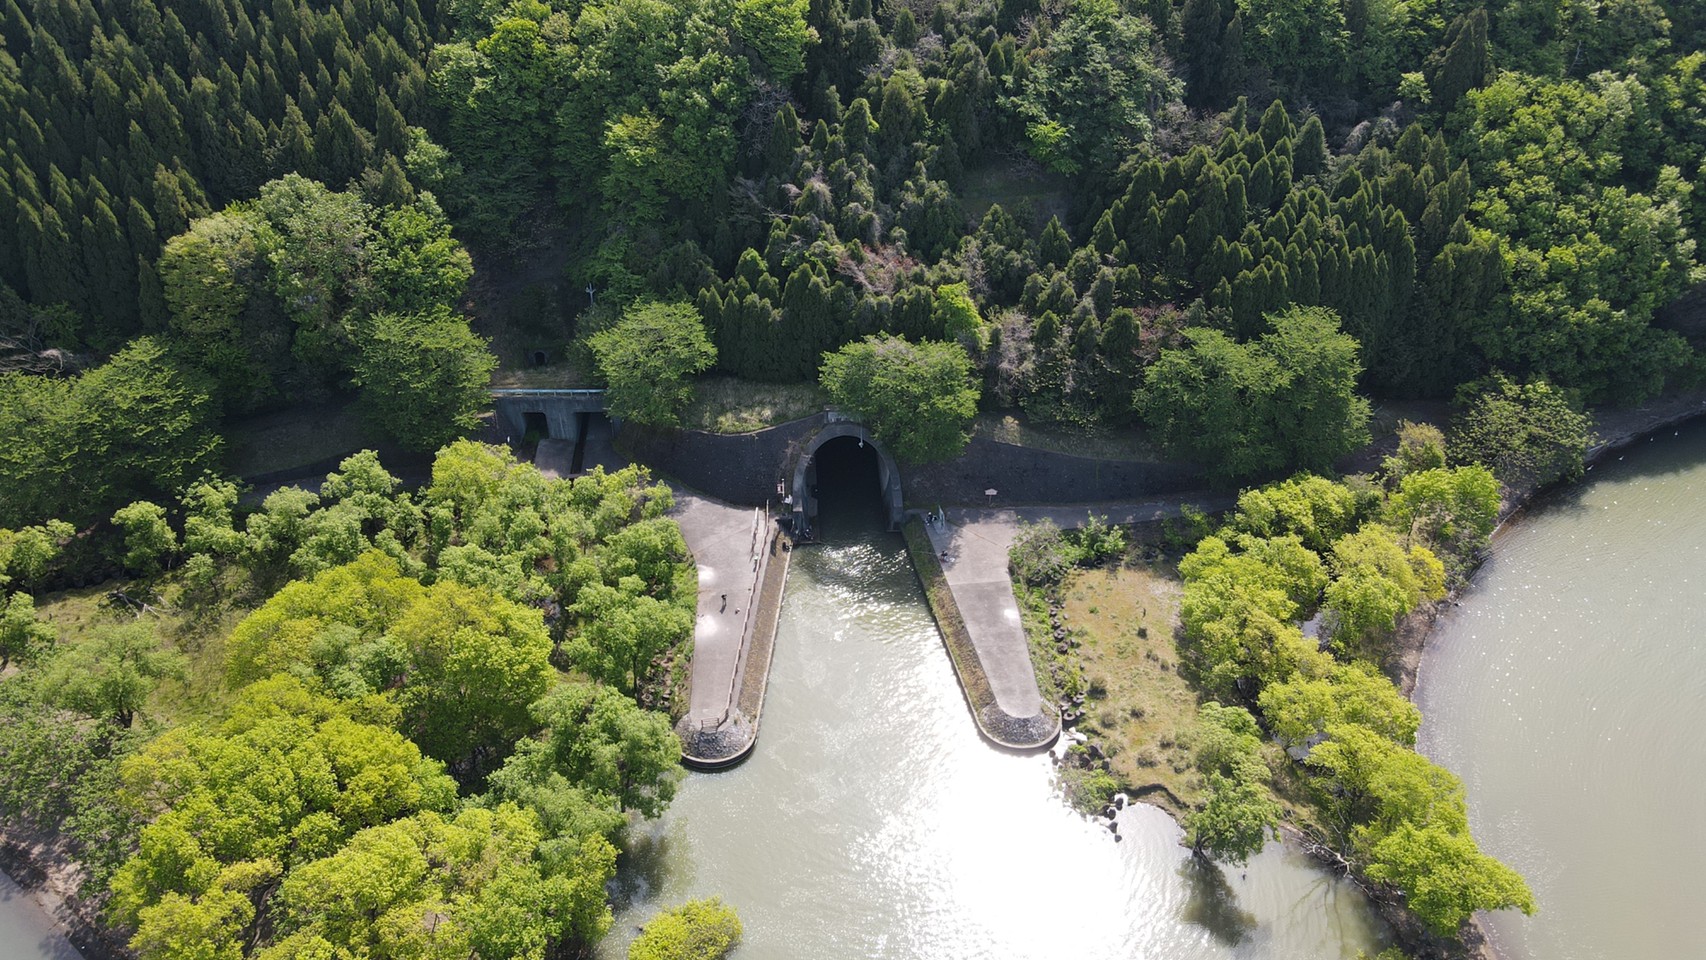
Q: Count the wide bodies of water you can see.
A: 2